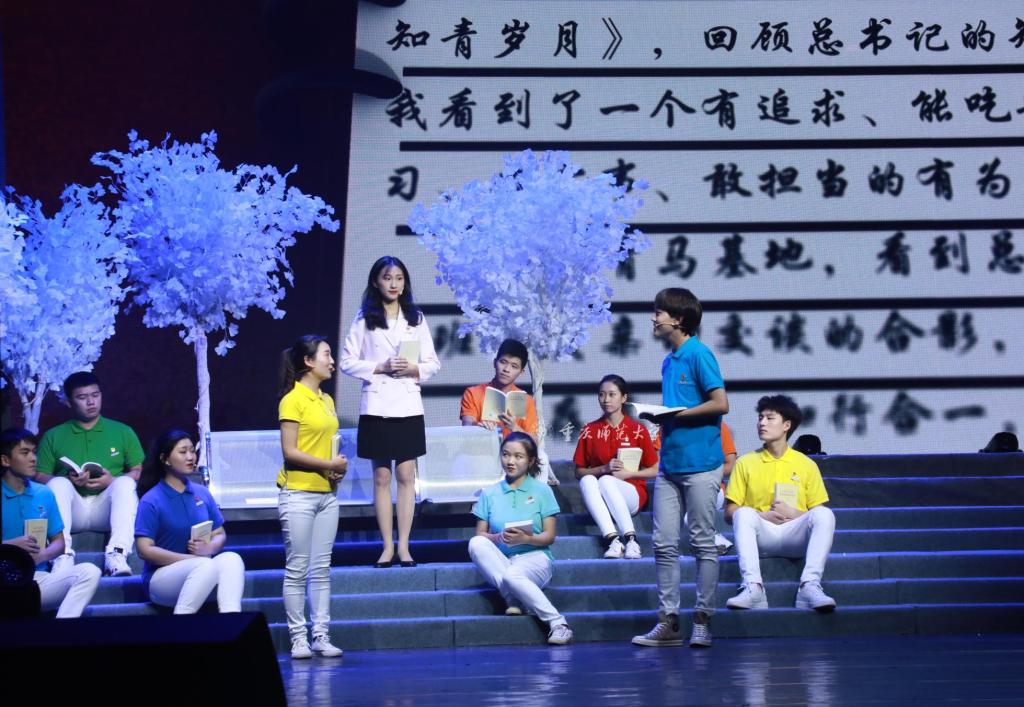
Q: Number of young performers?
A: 11